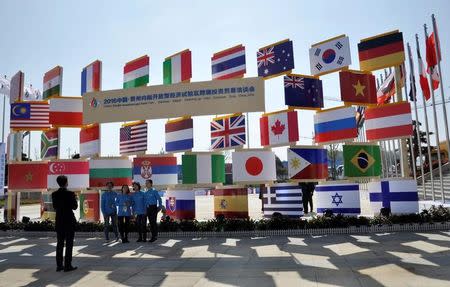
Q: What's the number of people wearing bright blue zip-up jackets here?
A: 4